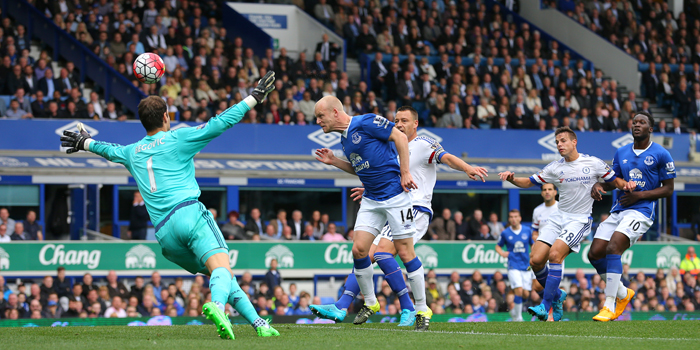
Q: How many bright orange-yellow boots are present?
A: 2